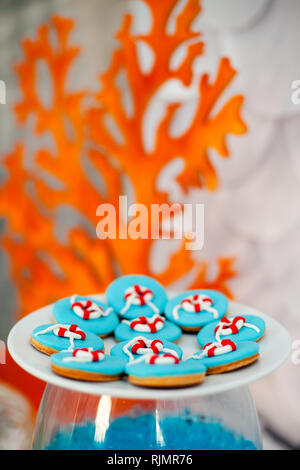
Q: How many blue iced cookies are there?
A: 10